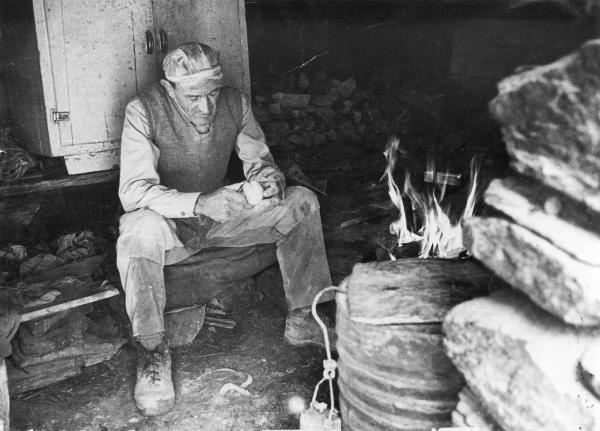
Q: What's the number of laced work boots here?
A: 2